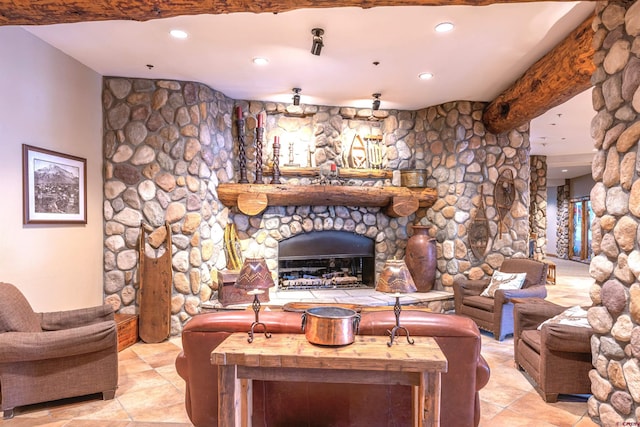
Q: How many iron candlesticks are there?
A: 3